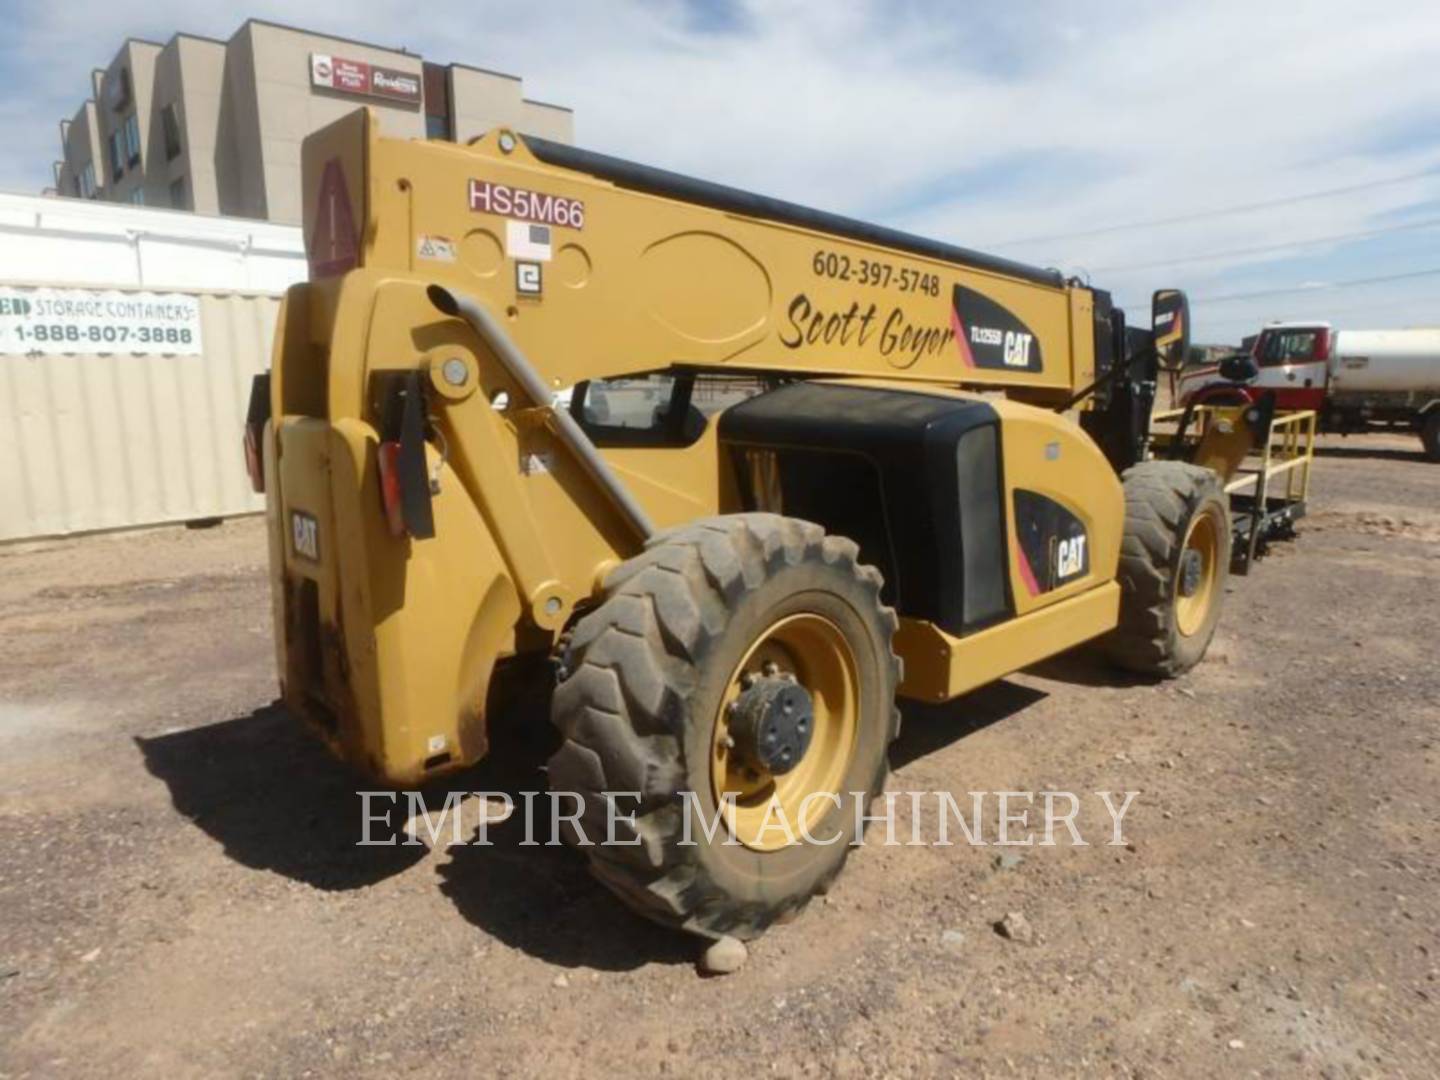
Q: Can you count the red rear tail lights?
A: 2